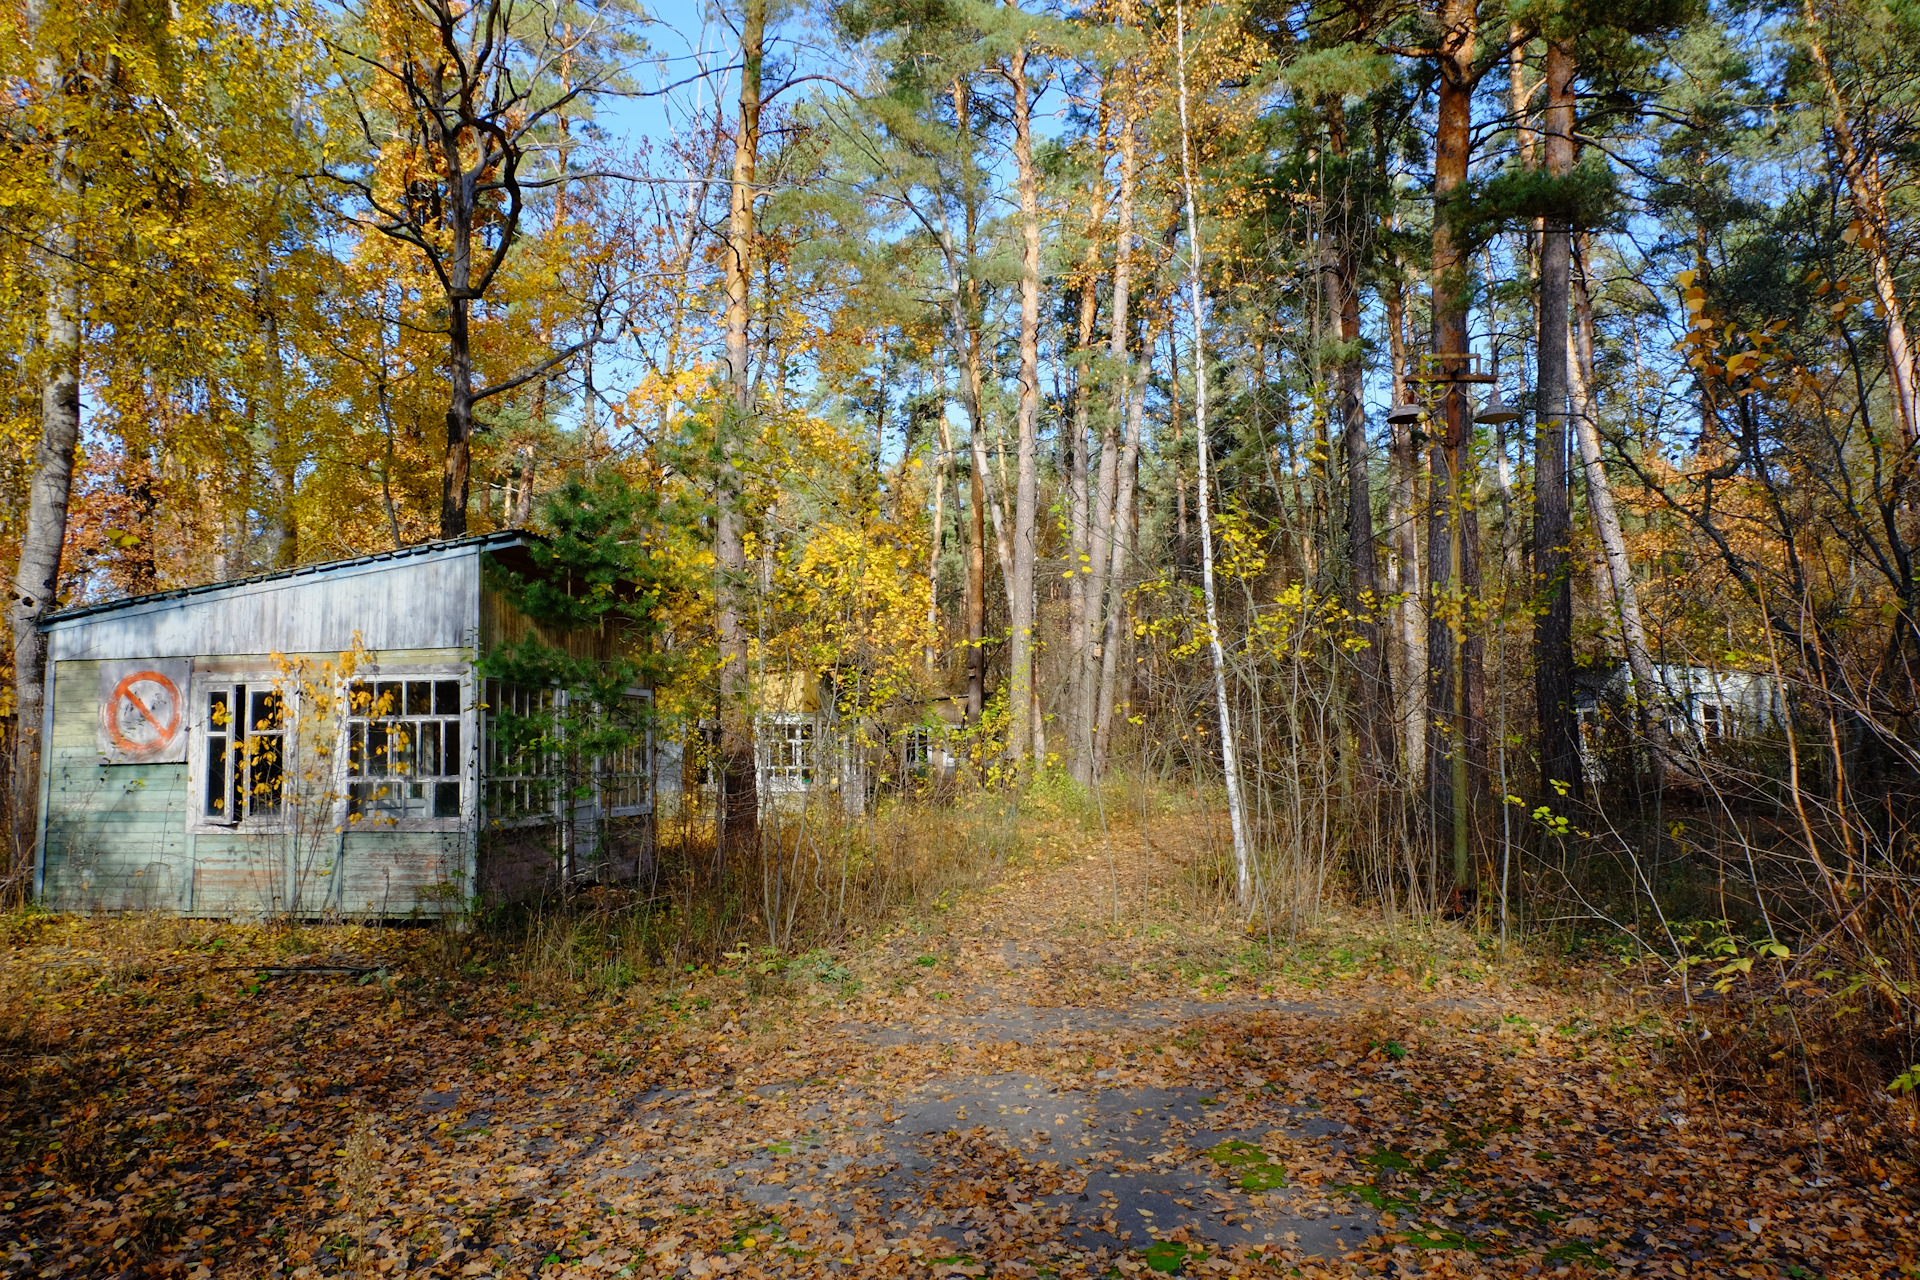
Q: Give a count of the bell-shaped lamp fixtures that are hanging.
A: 2